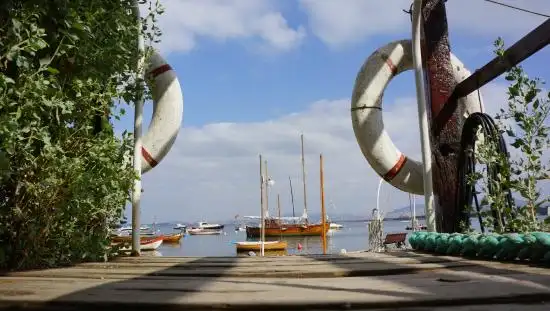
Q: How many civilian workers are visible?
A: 0